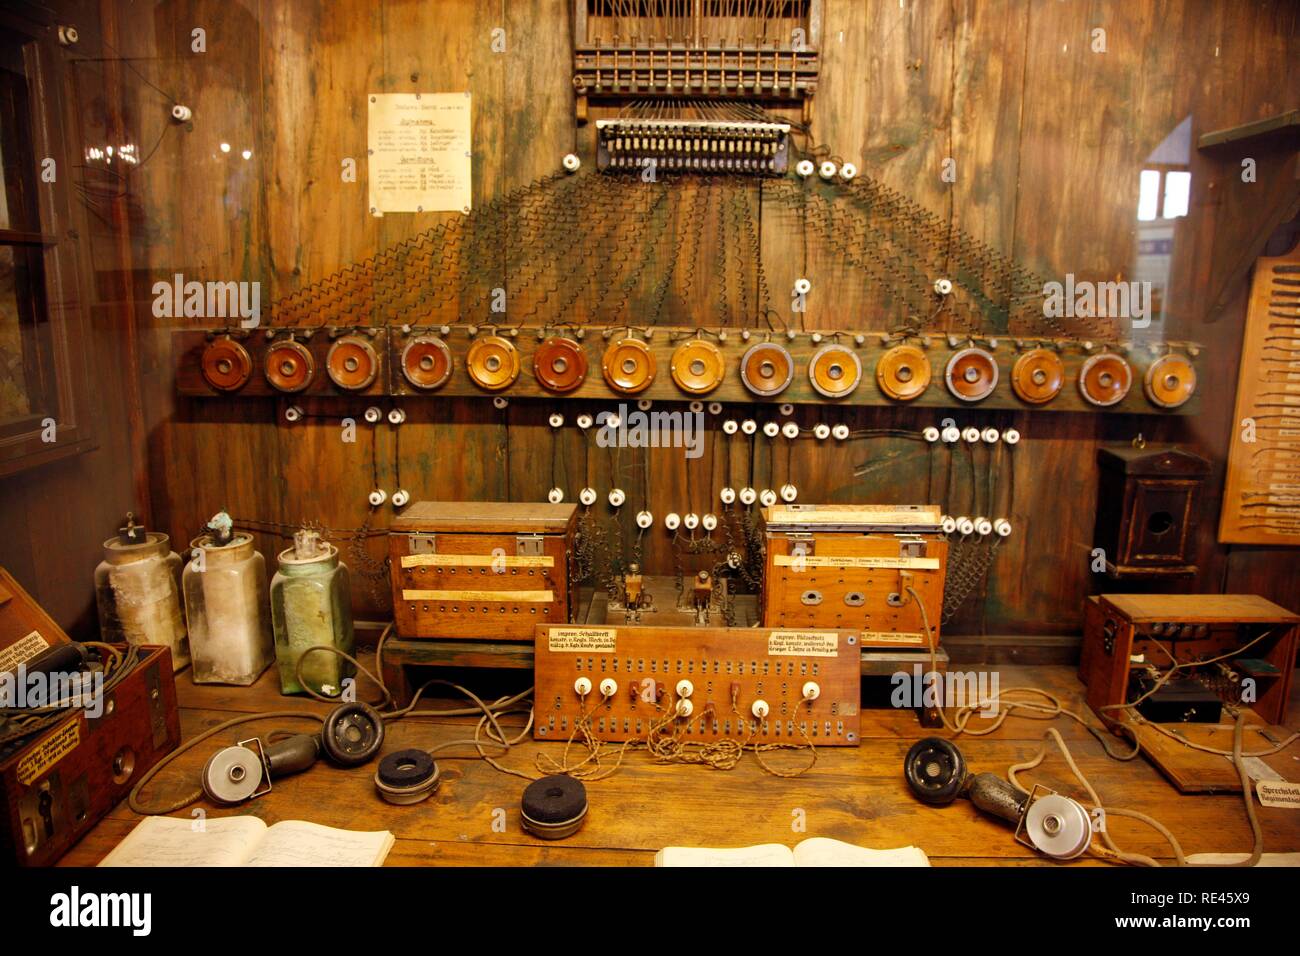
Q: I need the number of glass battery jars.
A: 3